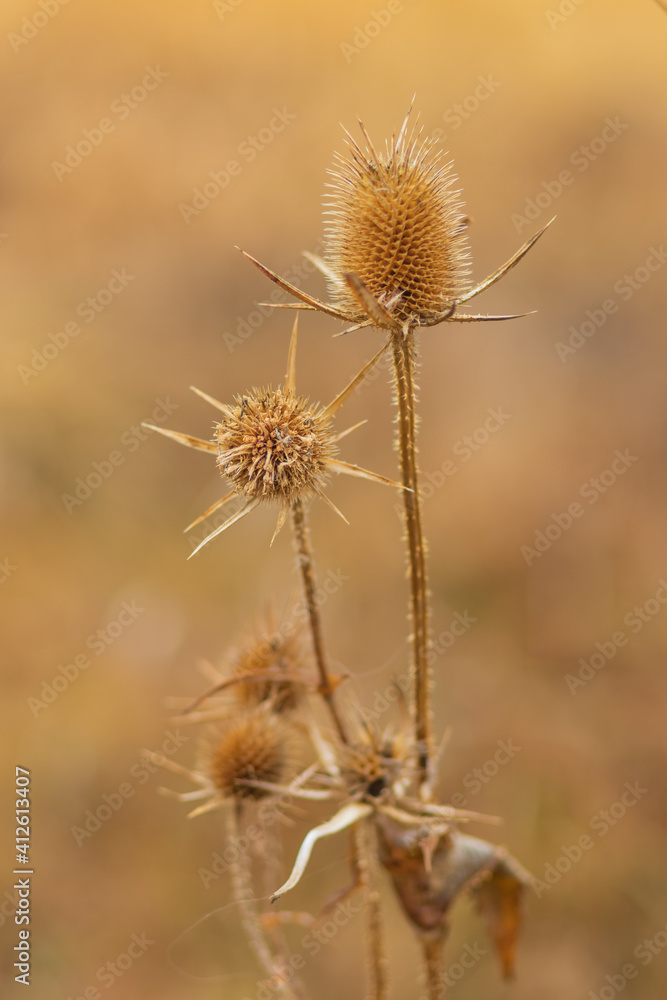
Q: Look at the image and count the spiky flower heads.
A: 5